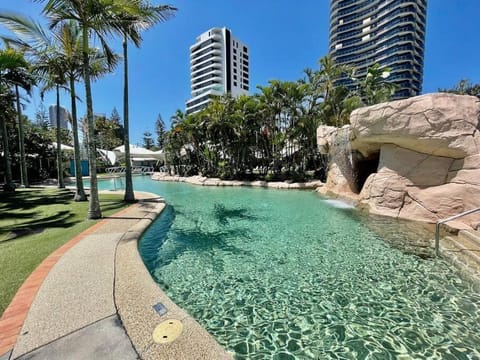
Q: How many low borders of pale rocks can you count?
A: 1